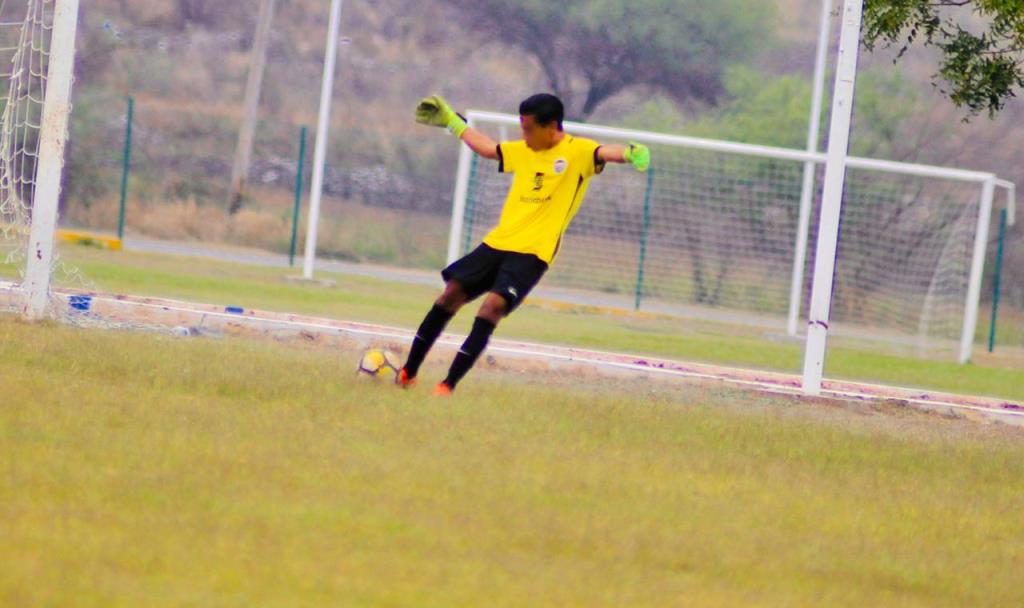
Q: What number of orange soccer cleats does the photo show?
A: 2